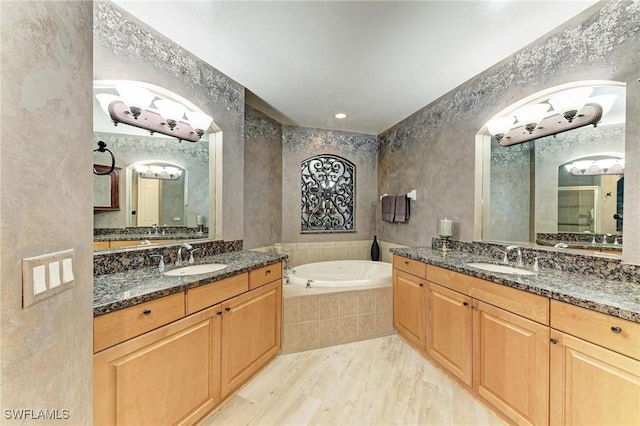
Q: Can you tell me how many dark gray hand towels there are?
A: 2